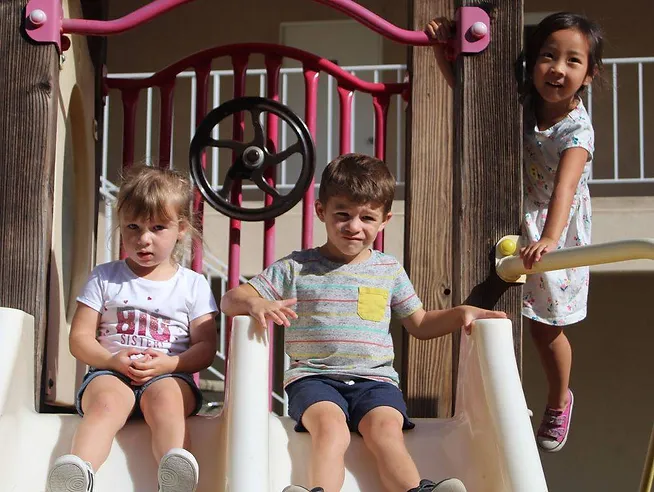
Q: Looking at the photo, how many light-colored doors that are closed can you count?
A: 1